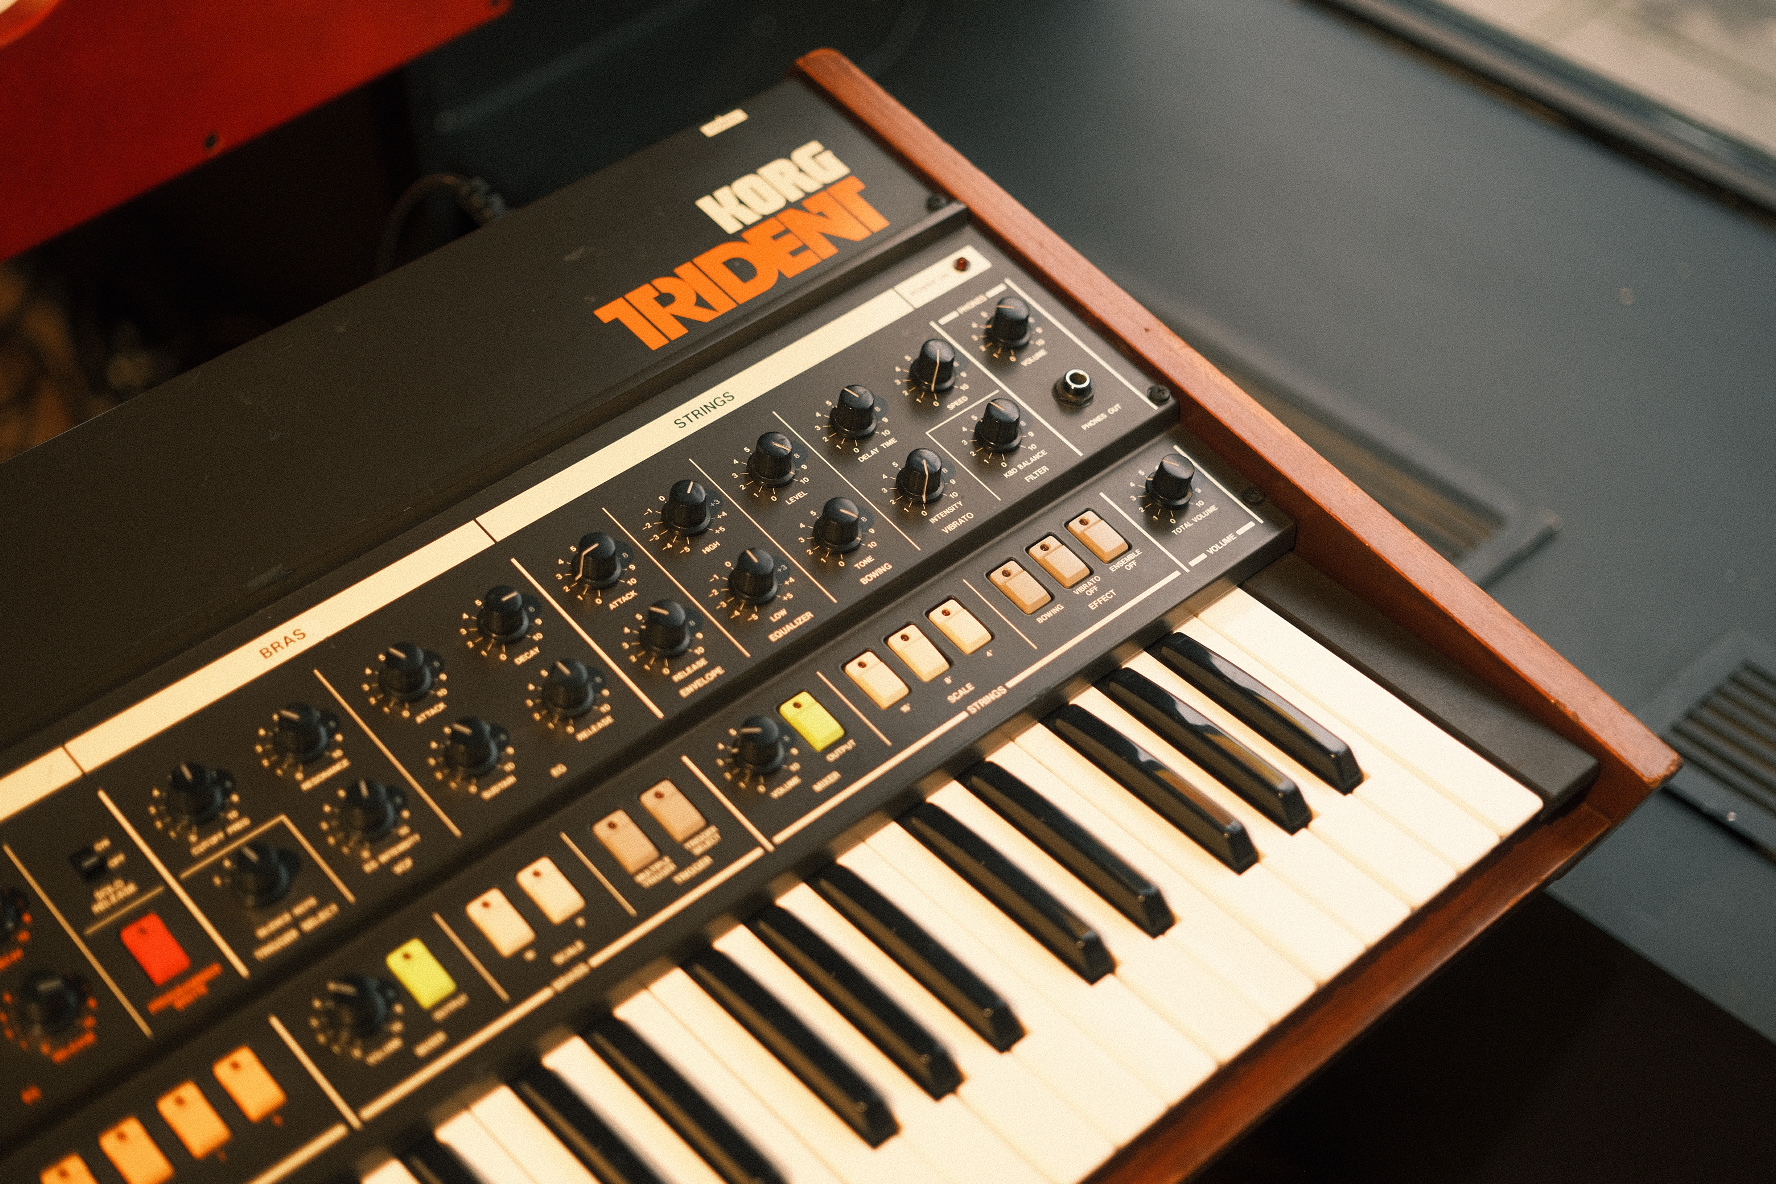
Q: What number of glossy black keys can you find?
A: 11